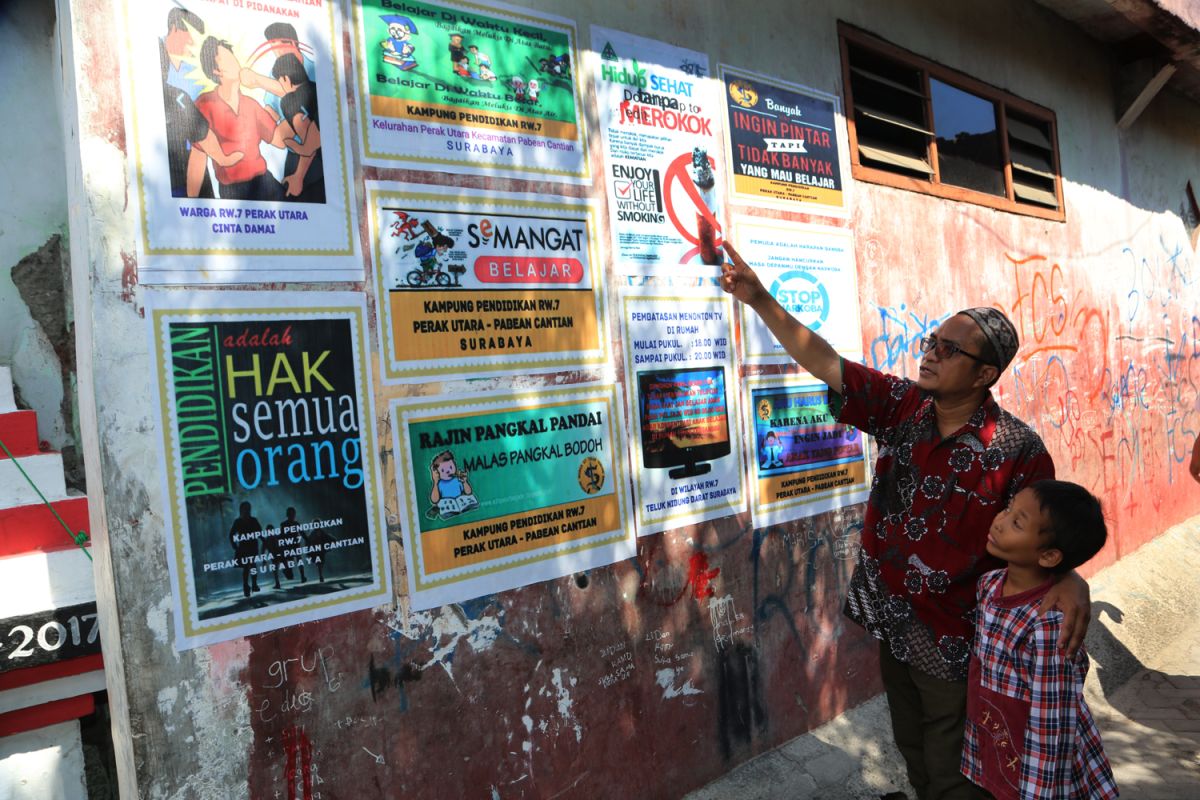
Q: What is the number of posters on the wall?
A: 10